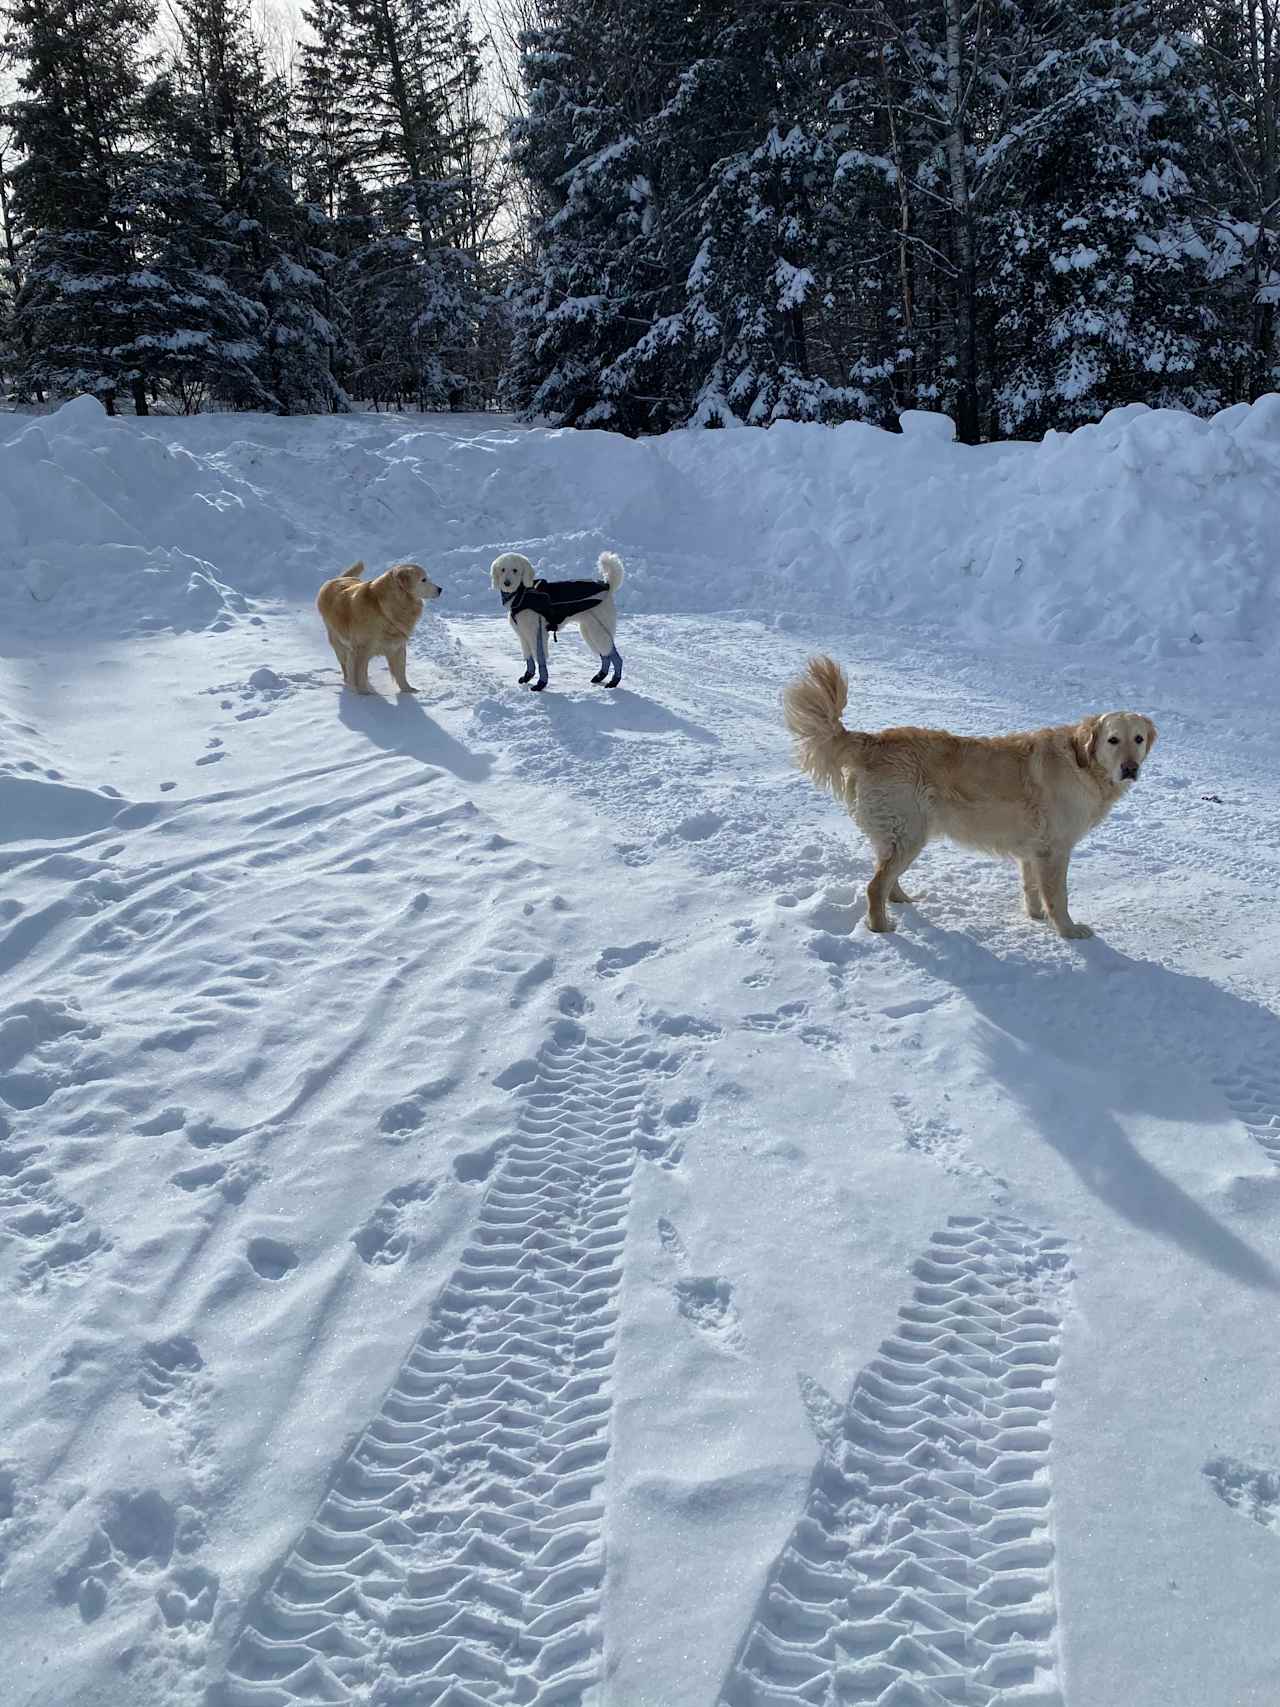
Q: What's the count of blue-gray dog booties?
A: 4